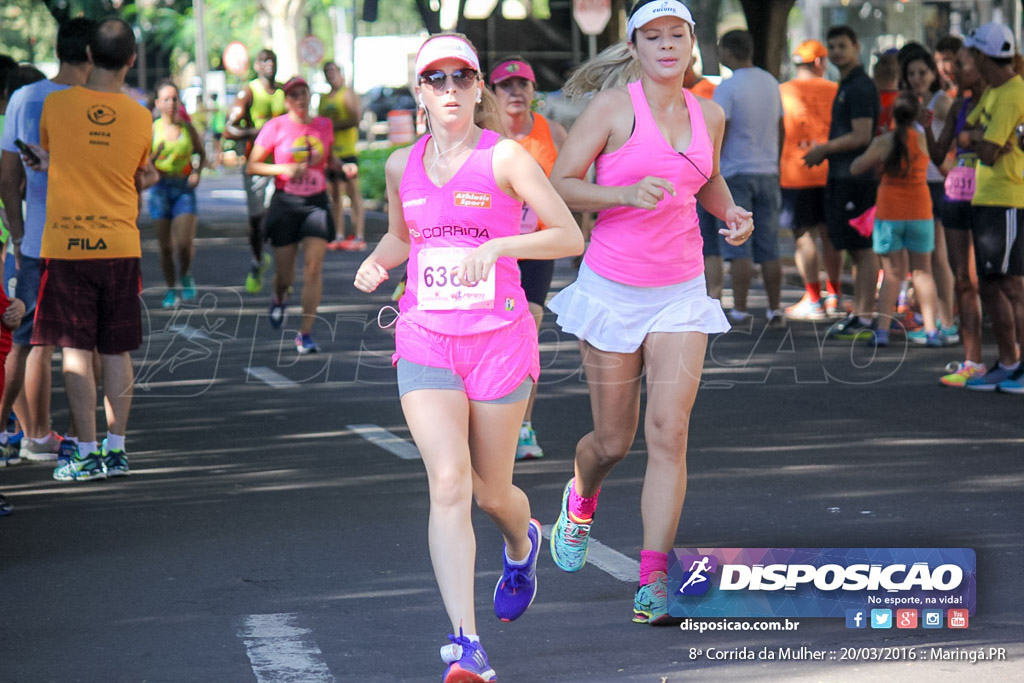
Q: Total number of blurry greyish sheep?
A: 0